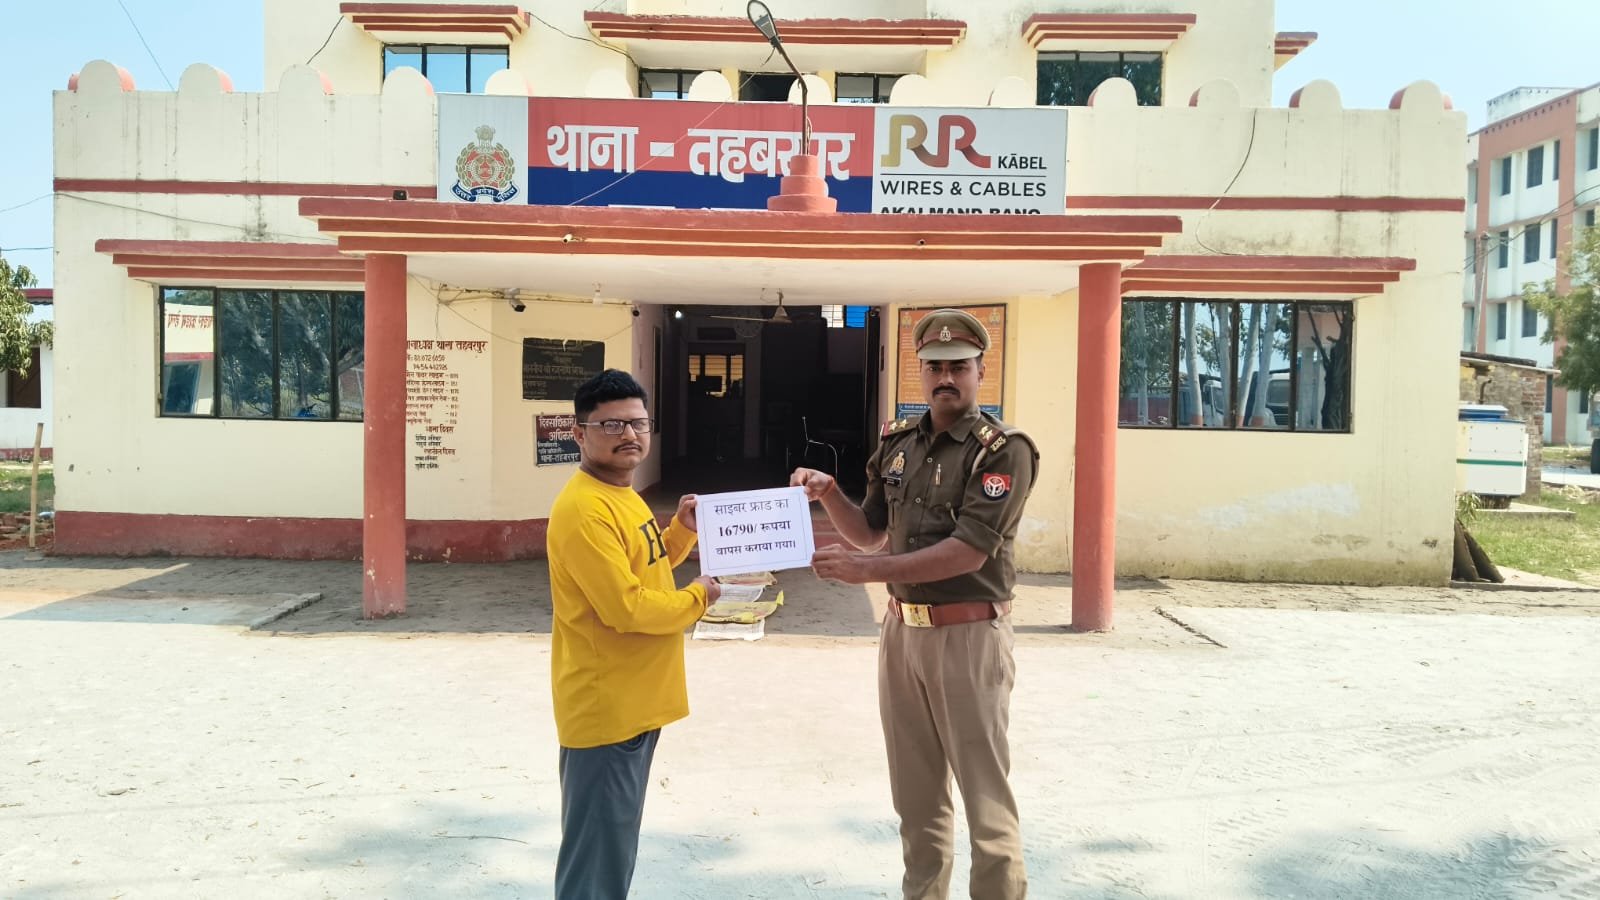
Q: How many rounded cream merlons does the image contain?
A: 14